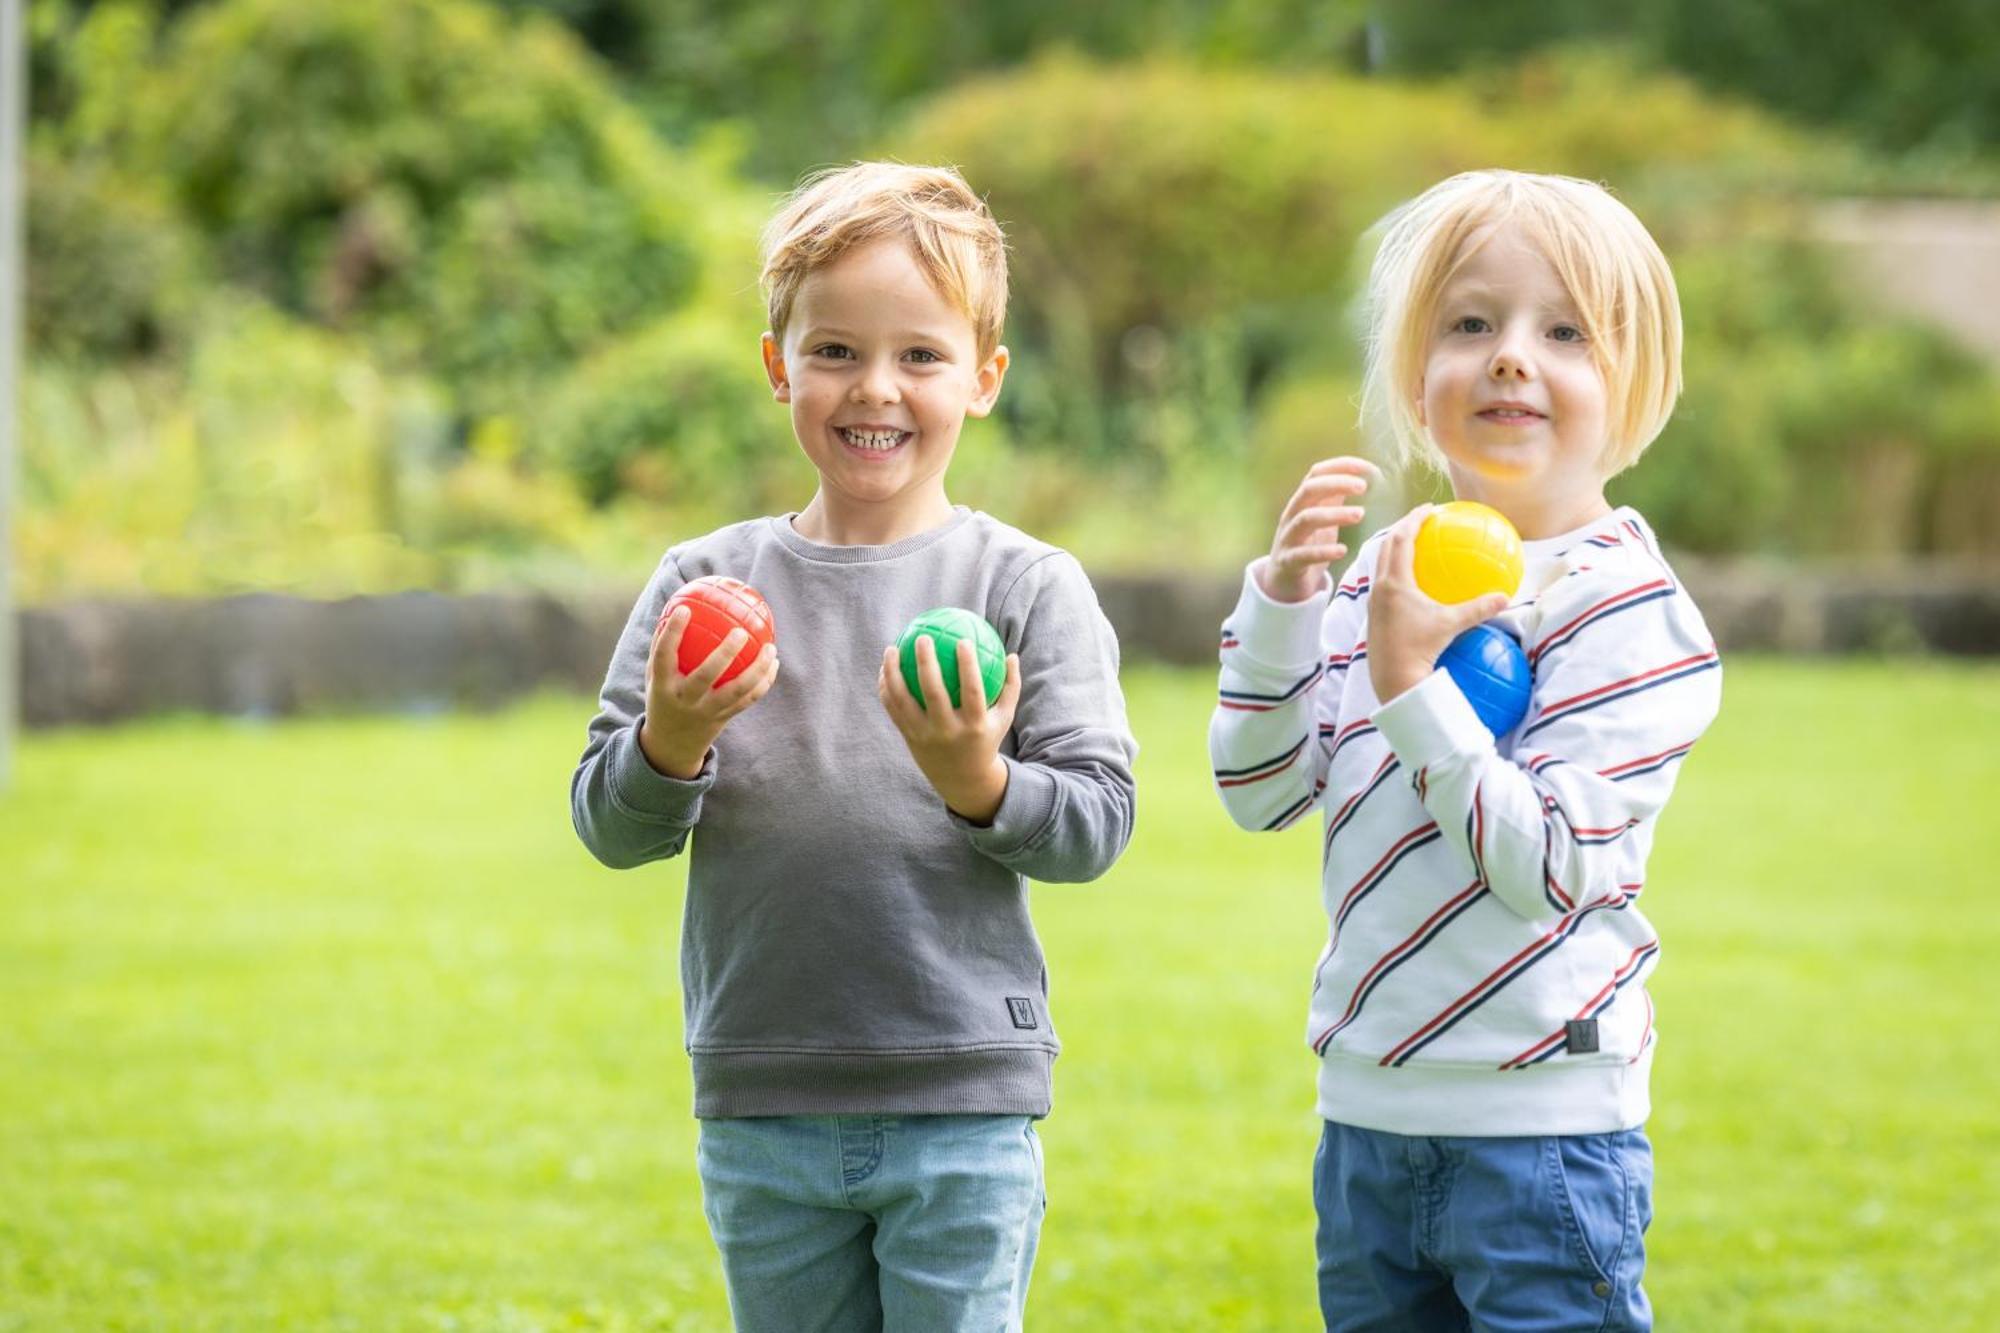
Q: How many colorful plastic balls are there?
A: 4